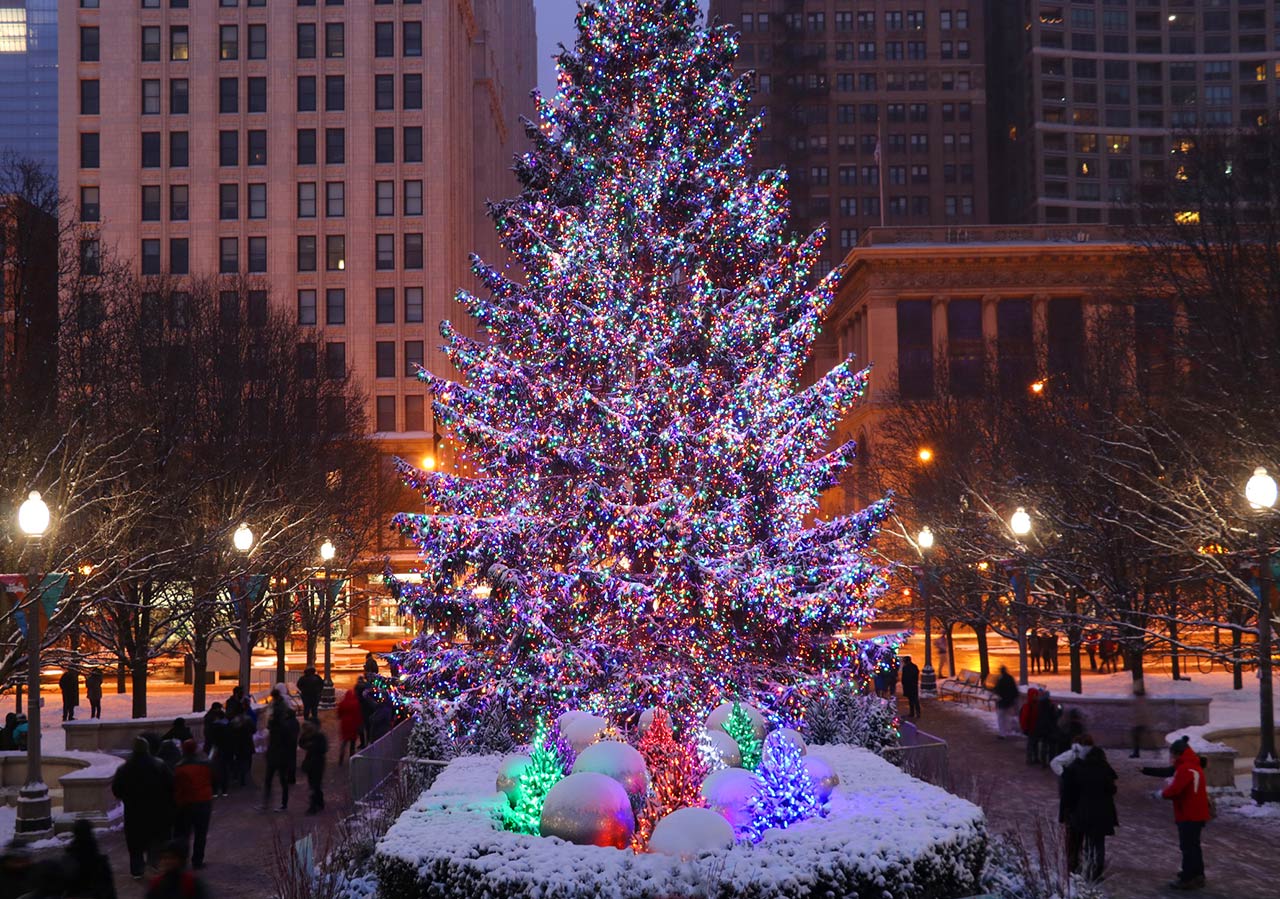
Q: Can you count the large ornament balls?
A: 12